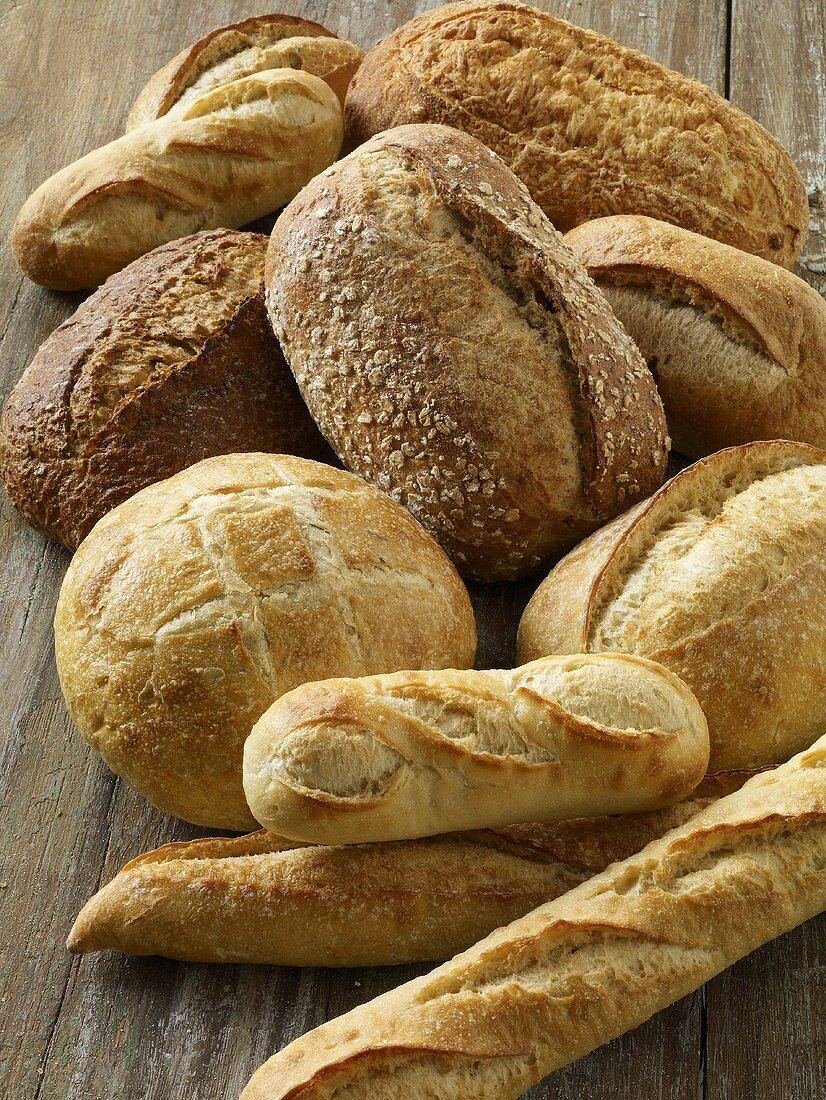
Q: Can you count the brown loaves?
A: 2